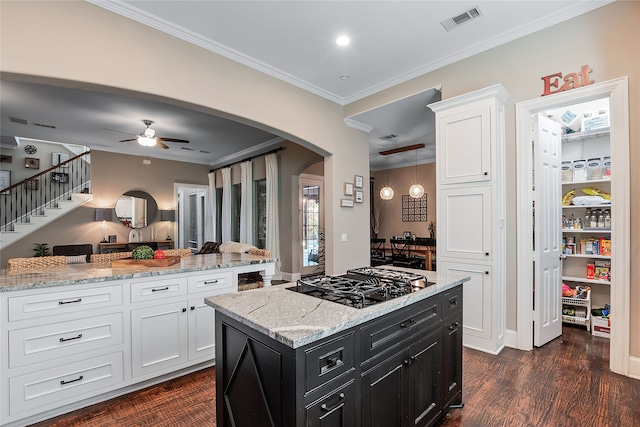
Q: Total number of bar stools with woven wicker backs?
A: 4